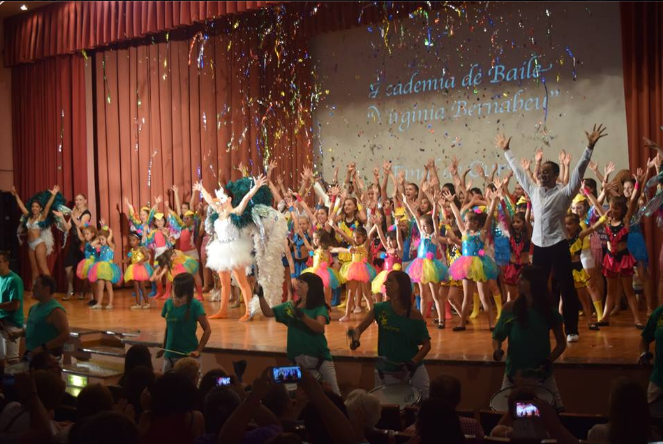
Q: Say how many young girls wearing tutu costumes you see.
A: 9